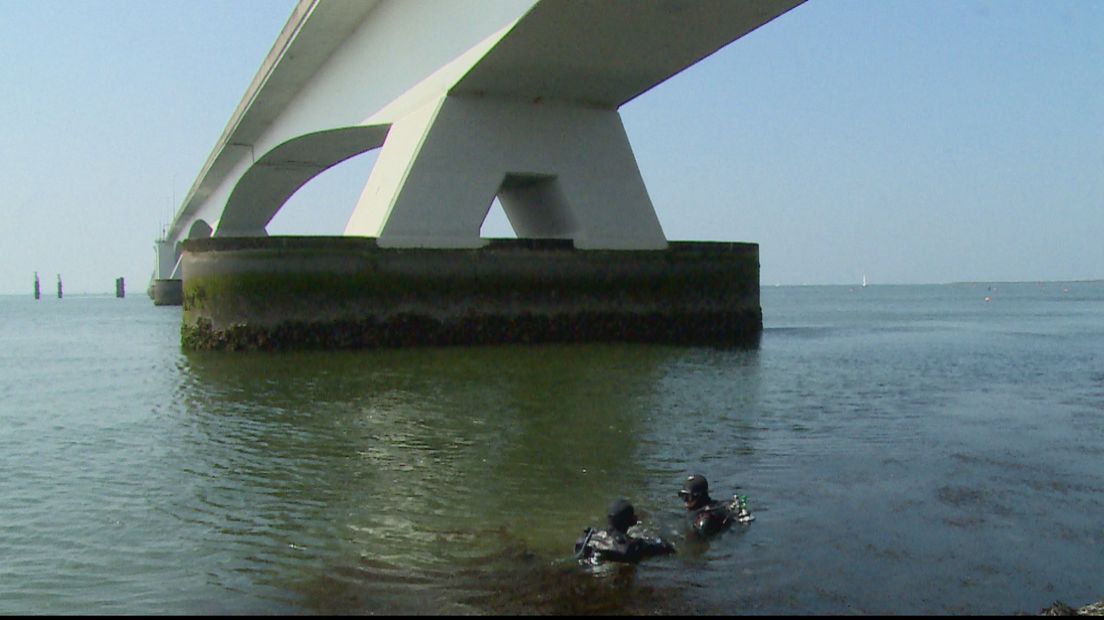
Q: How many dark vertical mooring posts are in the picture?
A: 3